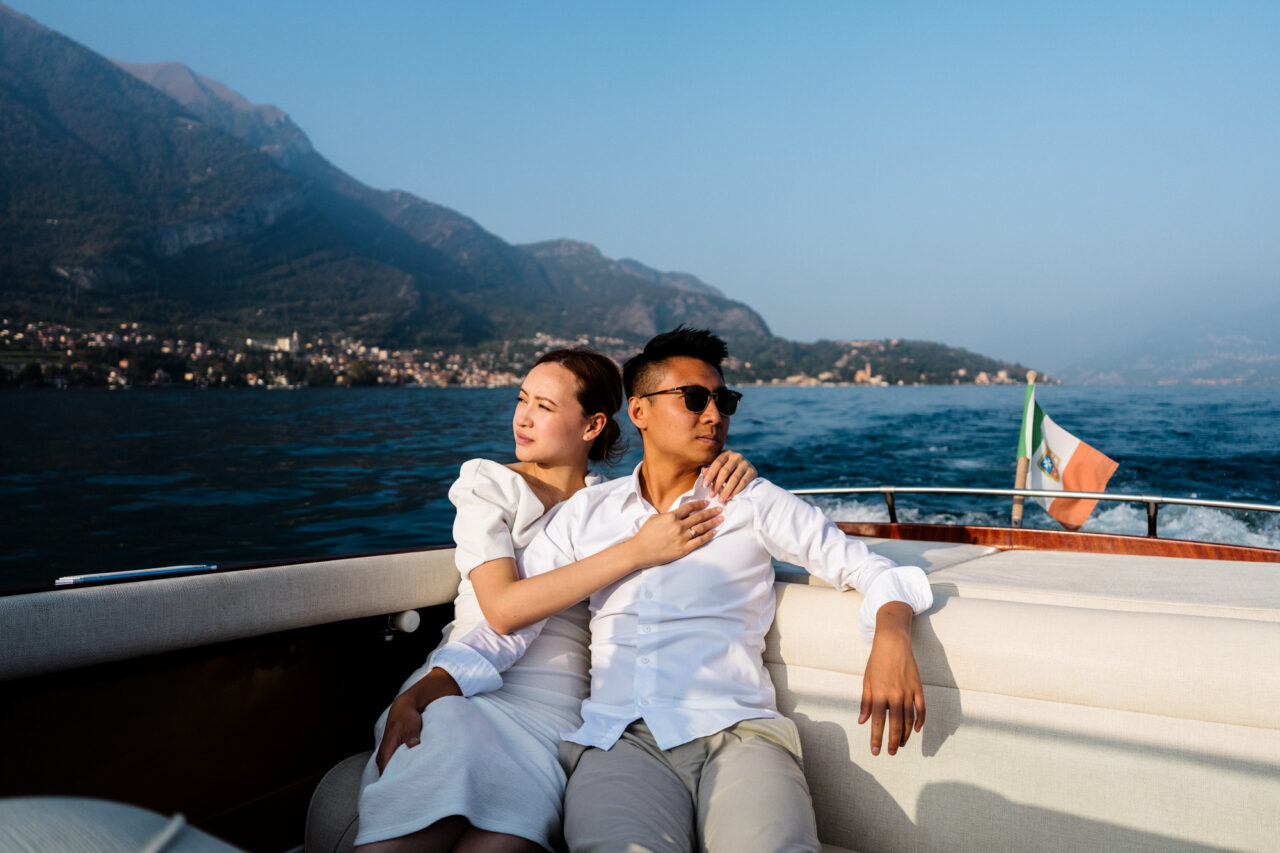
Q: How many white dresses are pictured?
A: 1